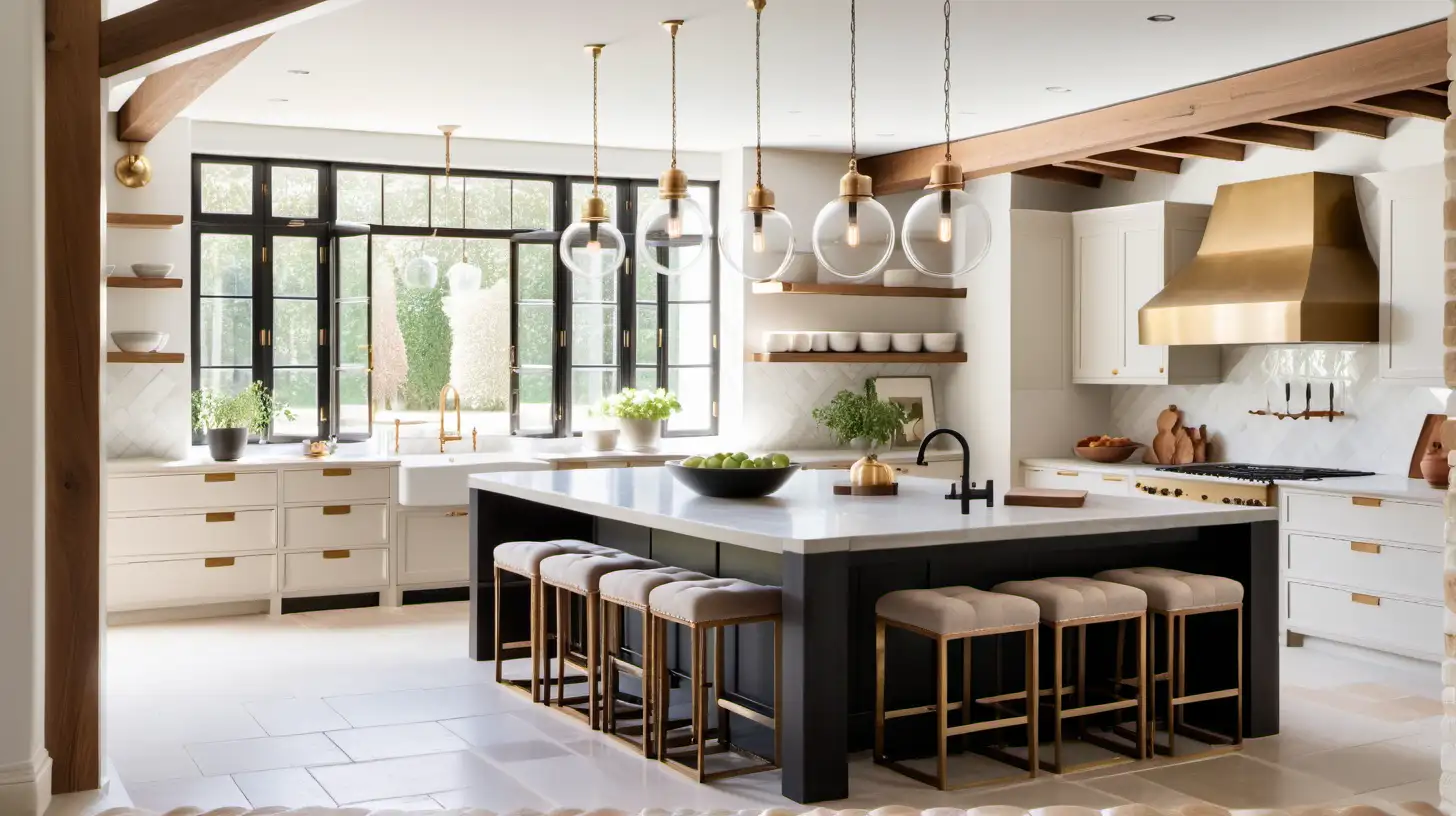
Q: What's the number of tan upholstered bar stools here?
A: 7